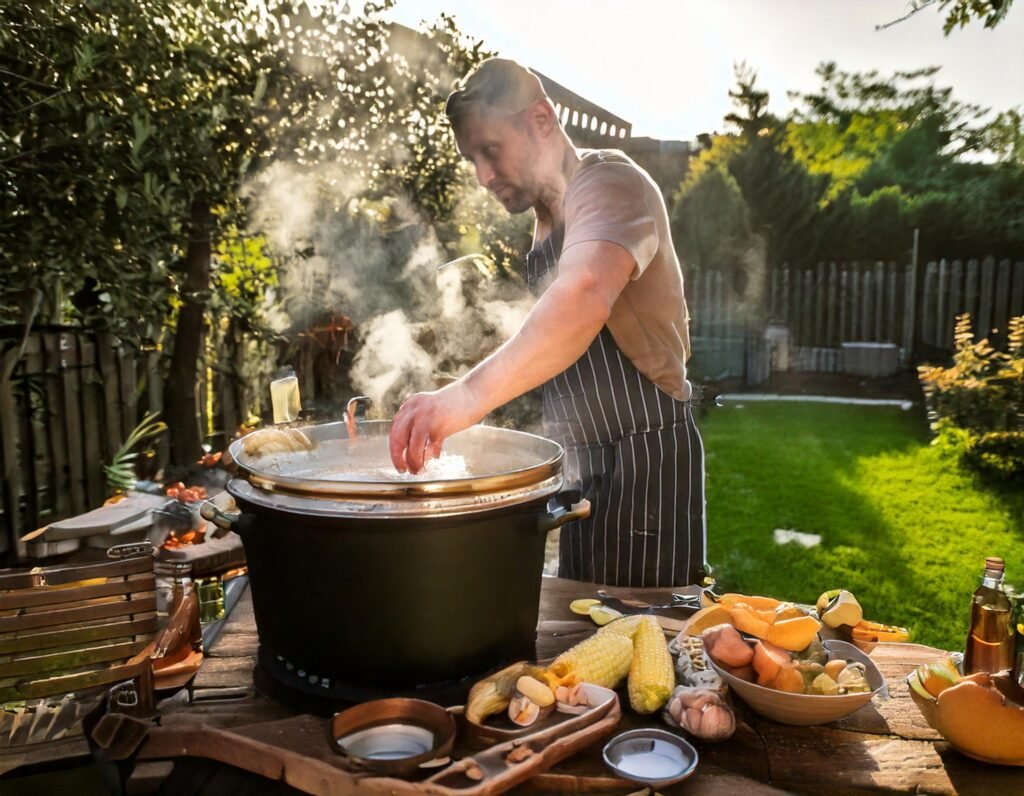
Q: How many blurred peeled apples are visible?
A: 0